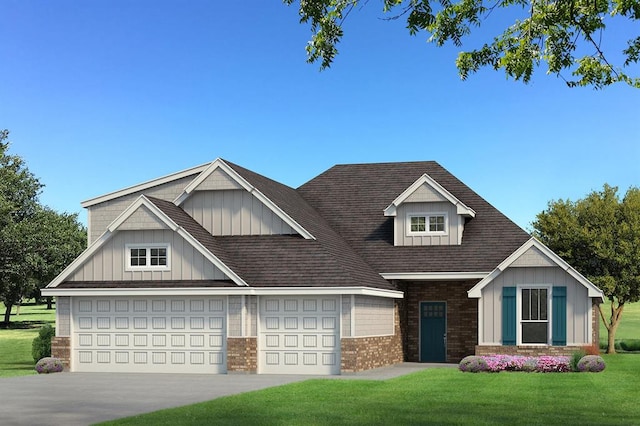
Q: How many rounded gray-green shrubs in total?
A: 3